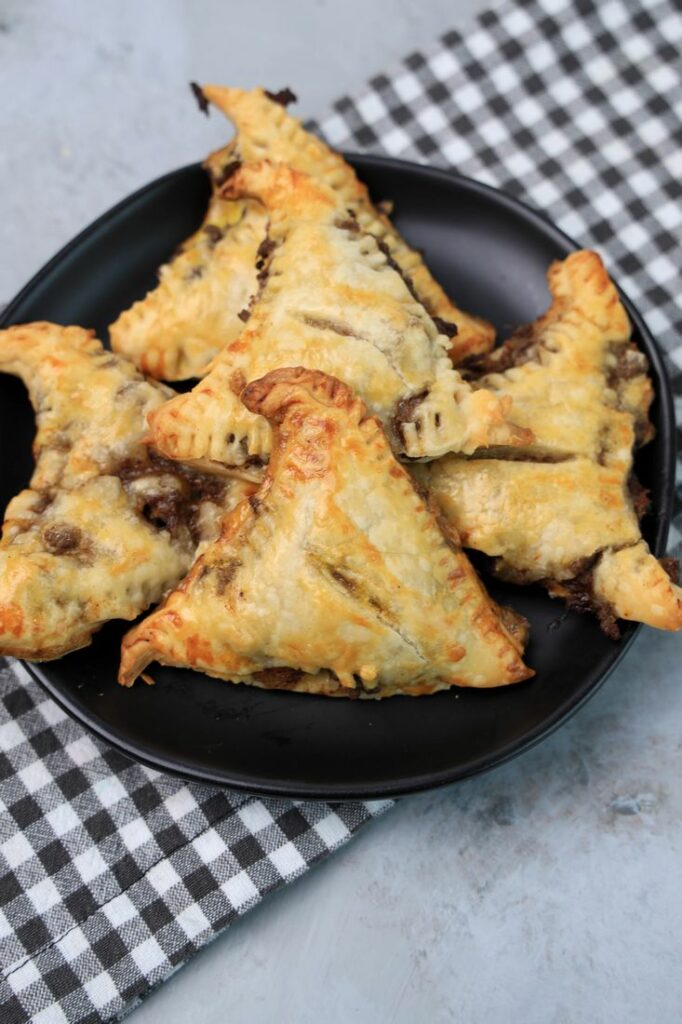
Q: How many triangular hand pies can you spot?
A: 5